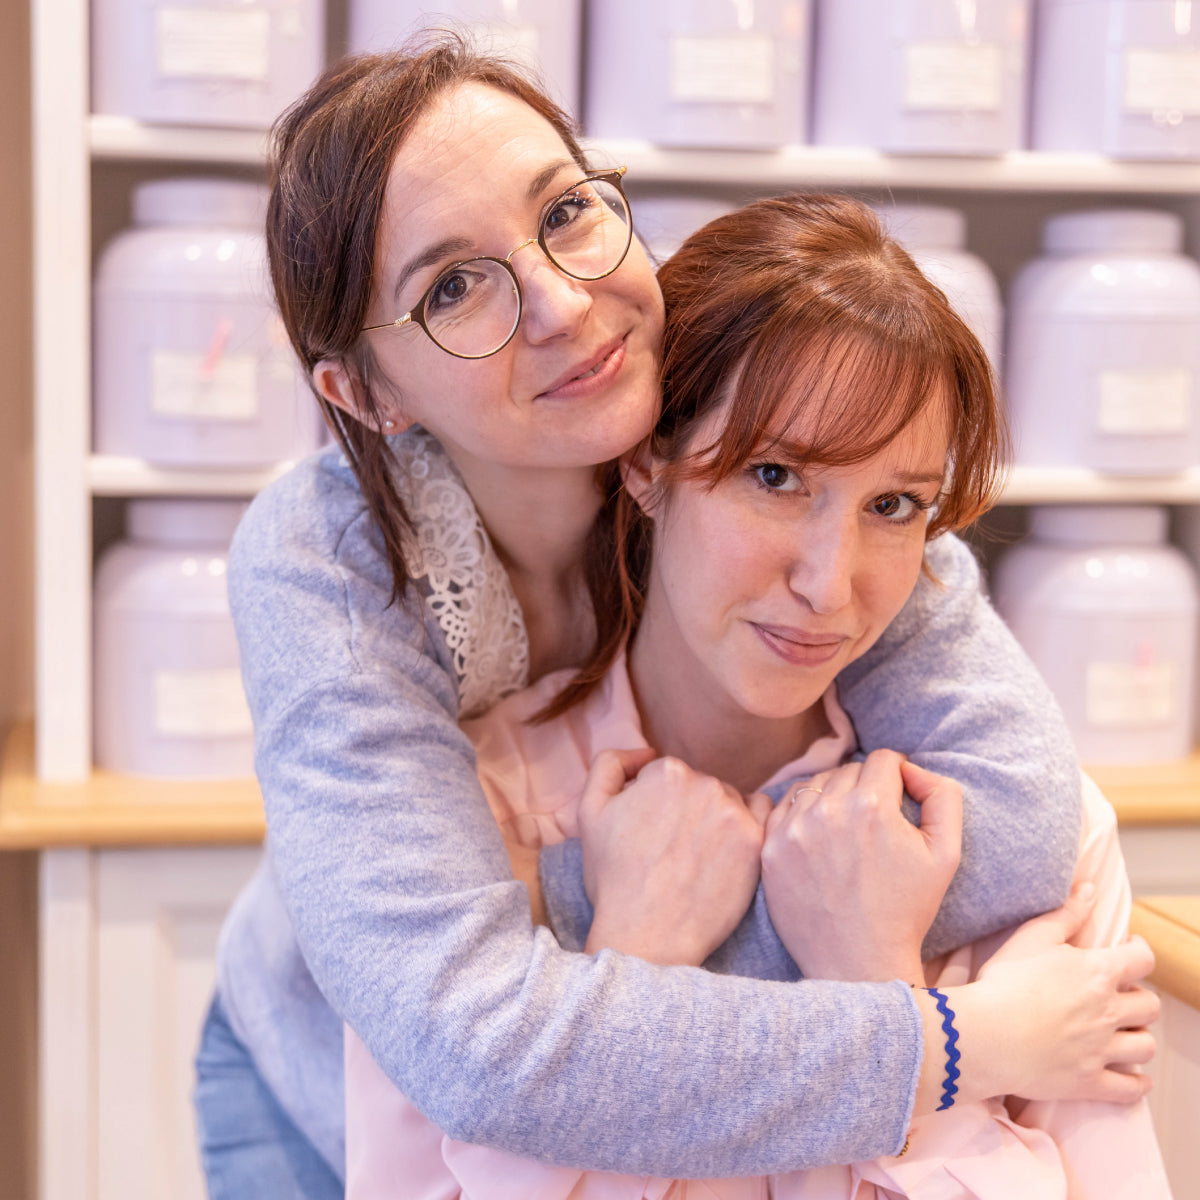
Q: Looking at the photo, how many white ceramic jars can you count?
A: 11